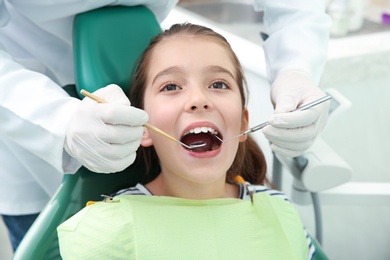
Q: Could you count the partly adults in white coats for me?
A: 1